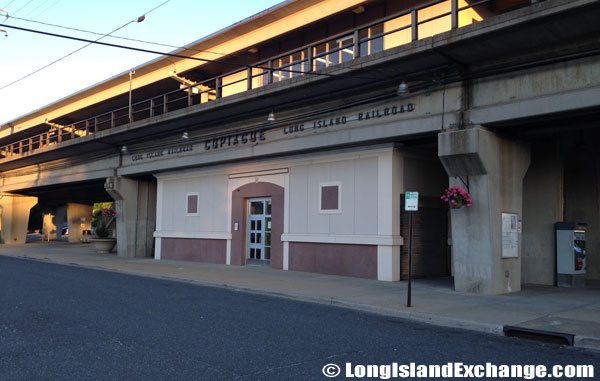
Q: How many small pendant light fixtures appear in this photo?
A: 4